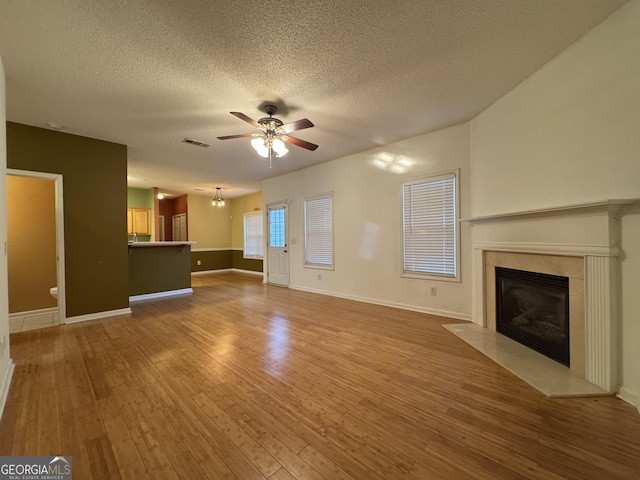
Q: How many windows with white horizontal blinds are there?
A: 3